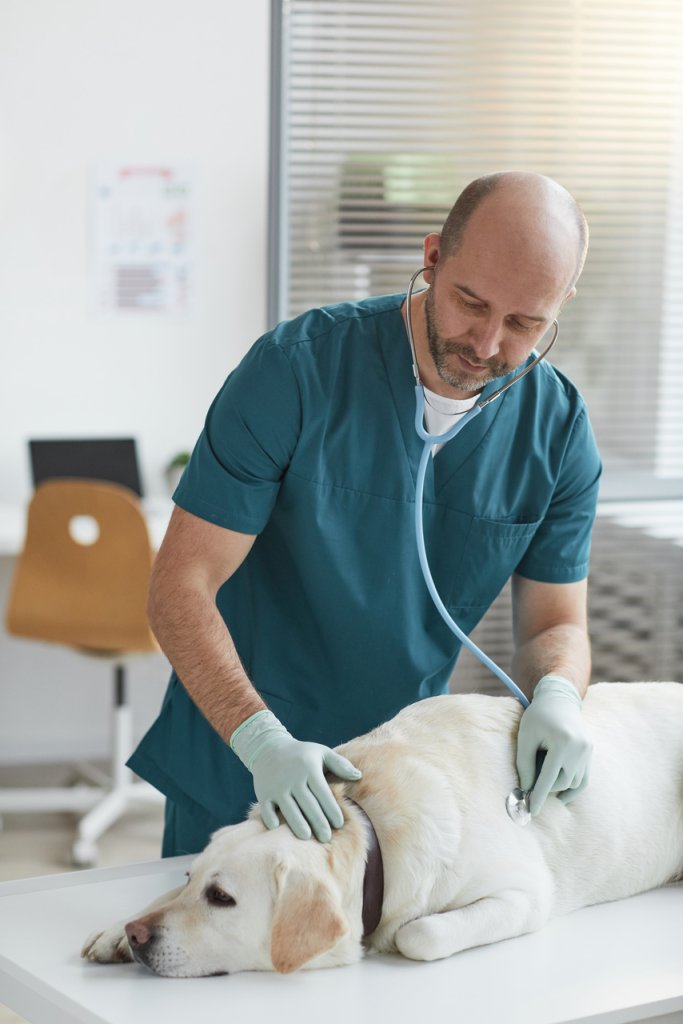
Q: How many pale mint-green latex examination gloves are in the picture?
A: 2